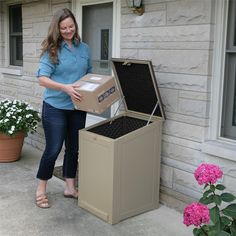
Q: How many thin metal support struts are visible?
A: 2